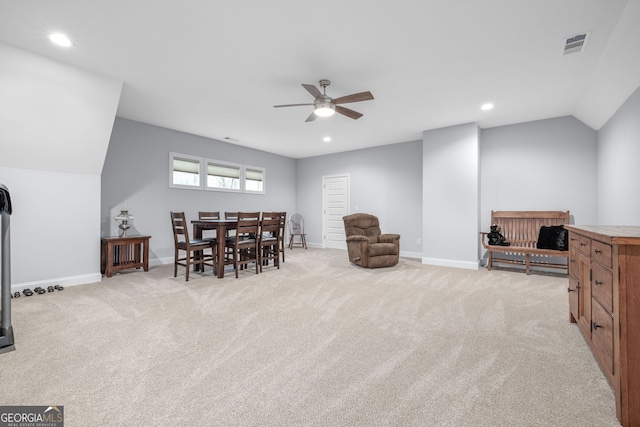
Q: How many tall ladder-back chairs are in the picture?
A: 6